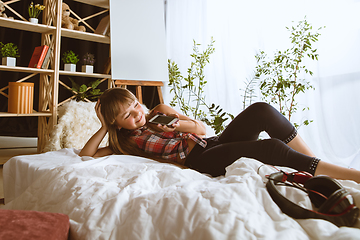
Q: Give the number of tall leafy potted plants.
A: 2